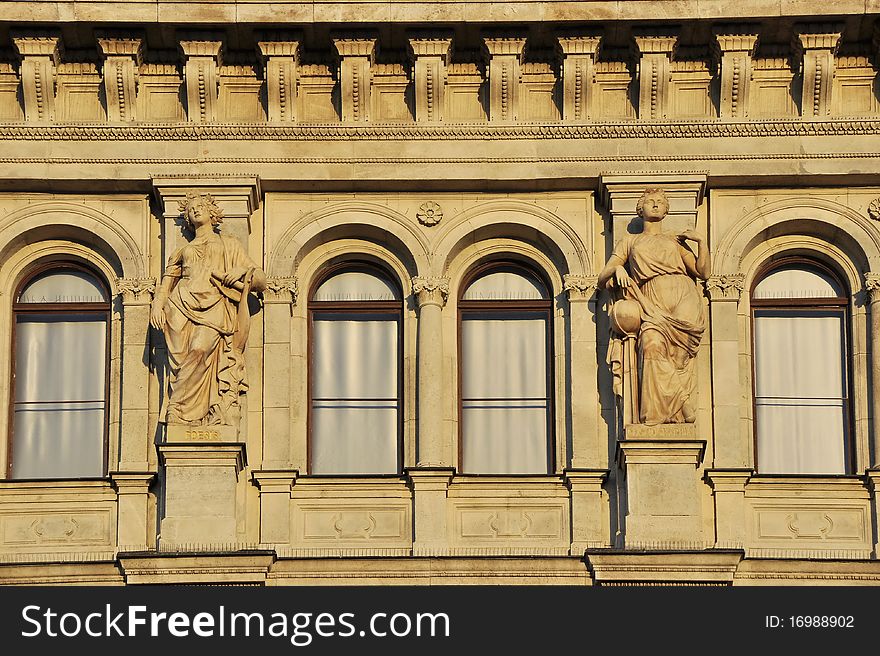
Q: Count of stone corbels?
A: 11